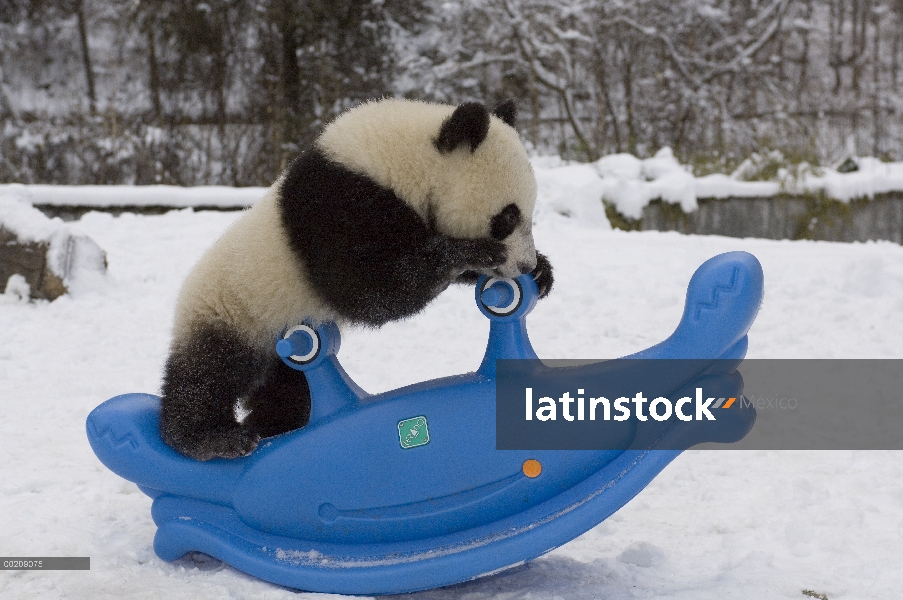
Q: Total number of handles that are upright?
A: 2